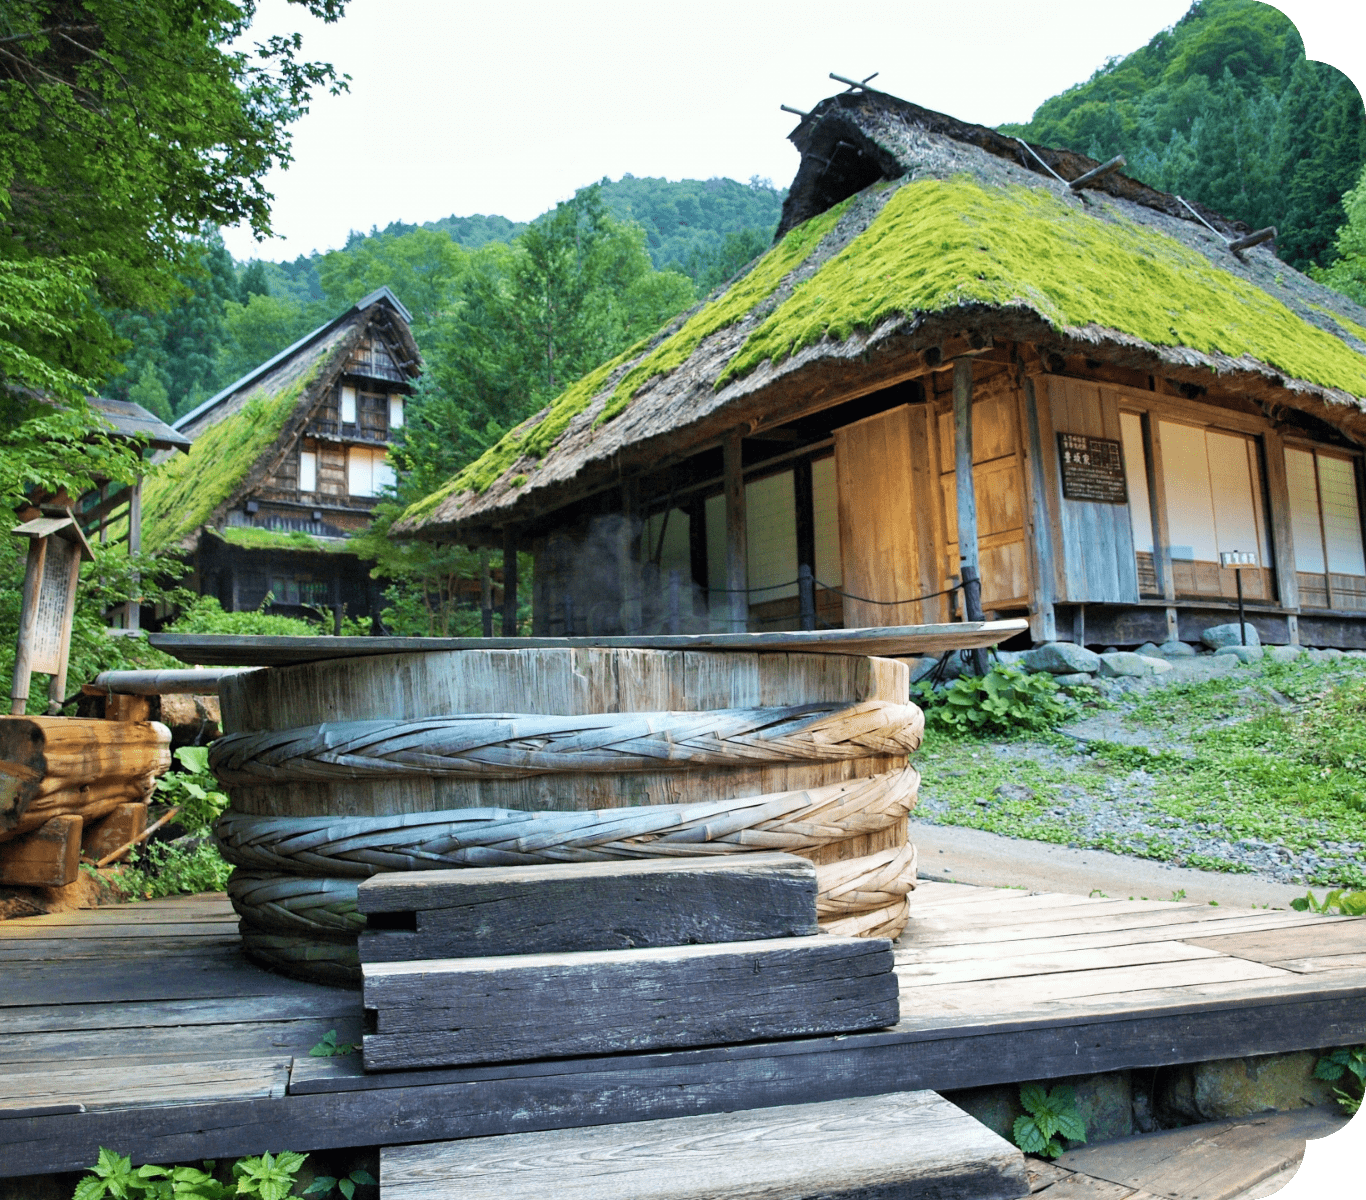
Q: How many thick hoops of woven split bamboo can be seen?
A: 4